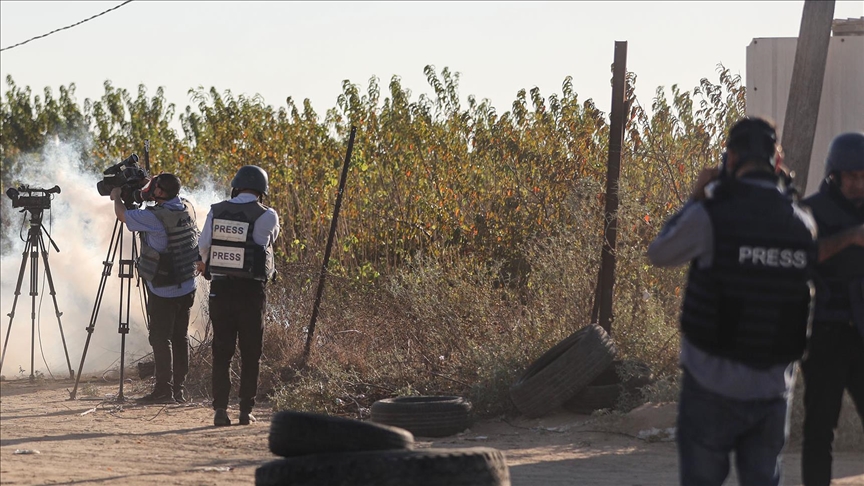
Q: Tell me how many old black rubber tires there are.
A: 5